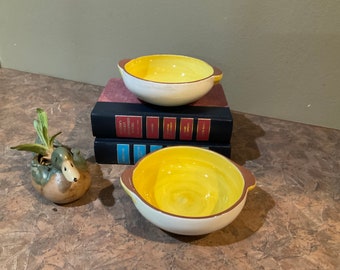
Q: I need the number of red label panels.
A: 5